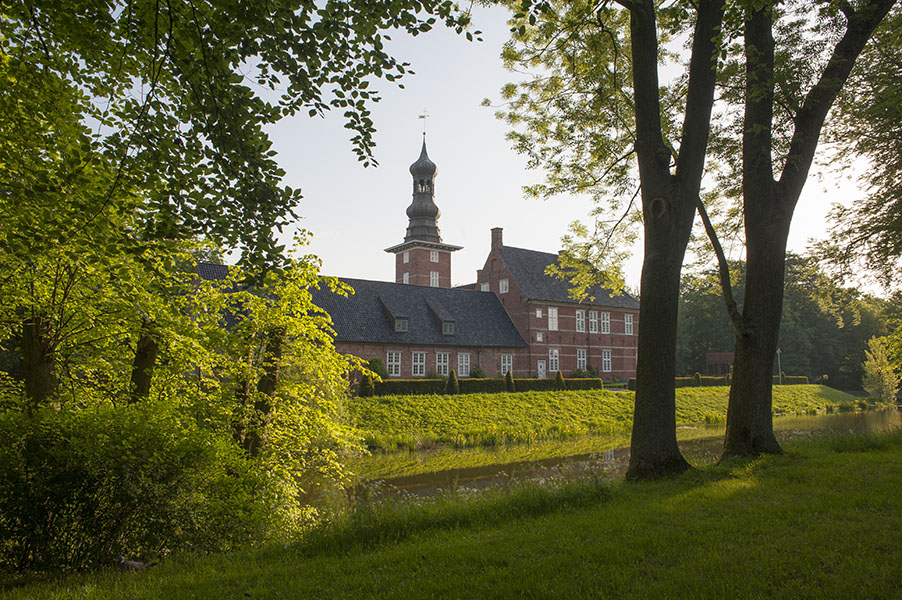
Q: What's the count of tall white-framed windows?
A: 13